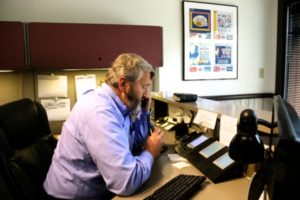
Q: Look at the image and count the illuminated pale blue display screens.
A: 3